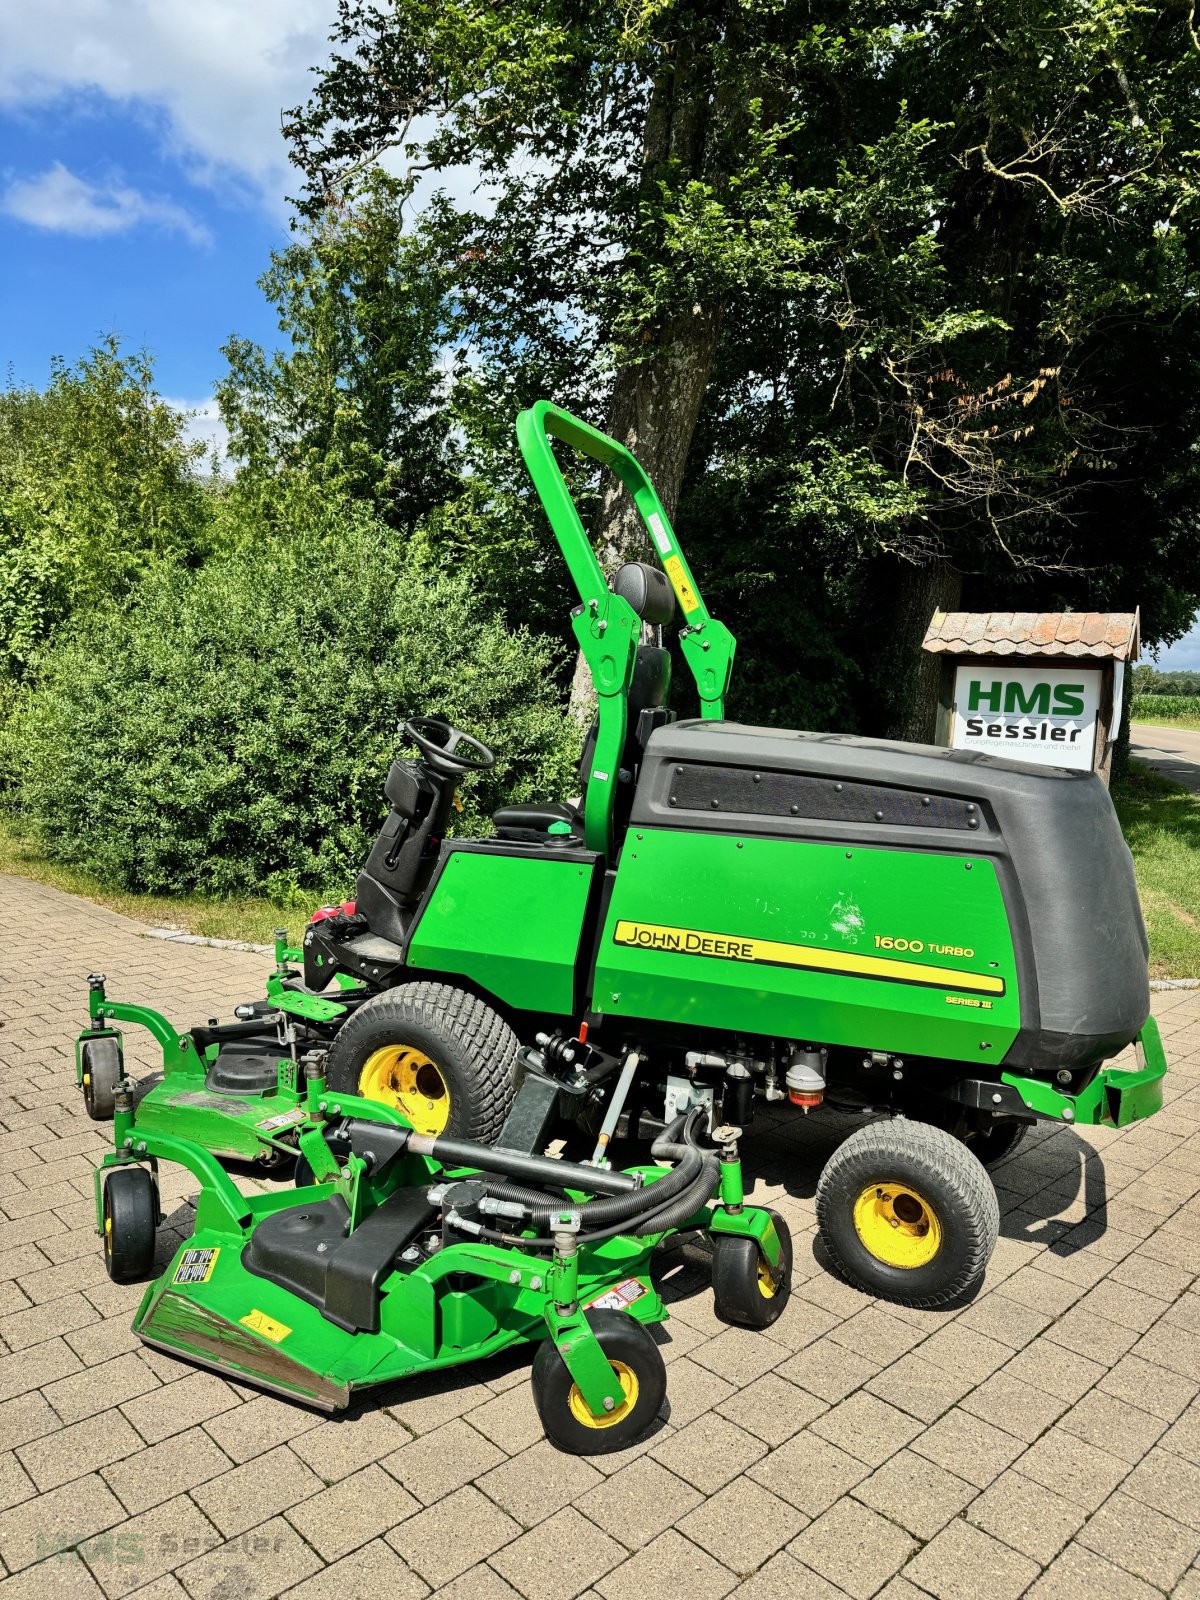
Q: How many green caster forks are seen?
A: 6